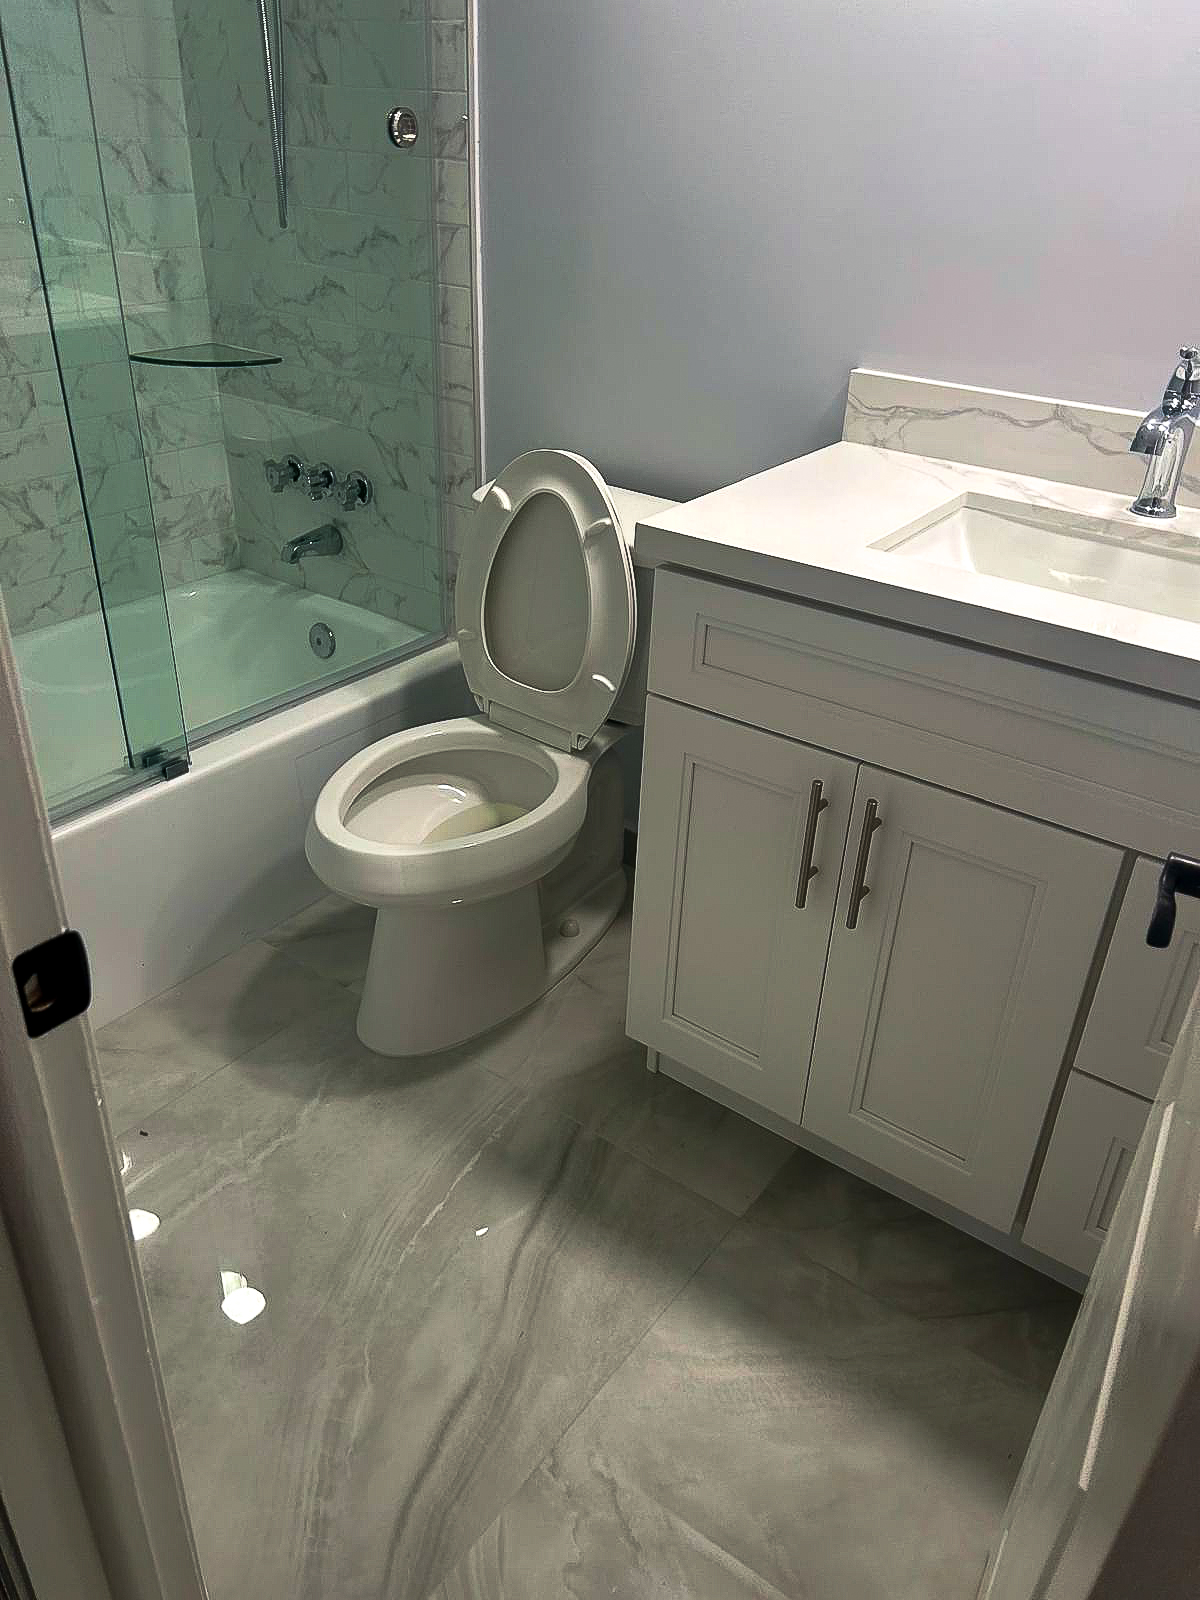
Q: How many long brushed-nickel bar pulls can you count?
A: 2